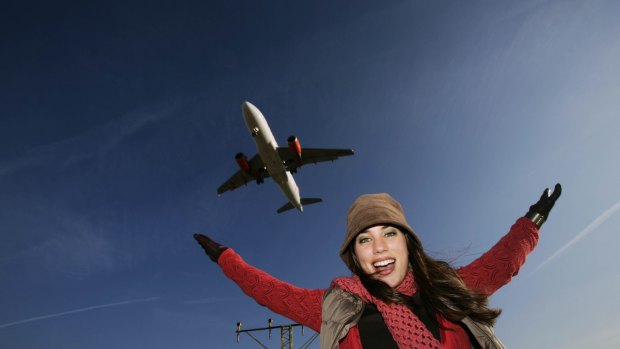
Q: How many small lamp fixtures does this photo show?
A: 2